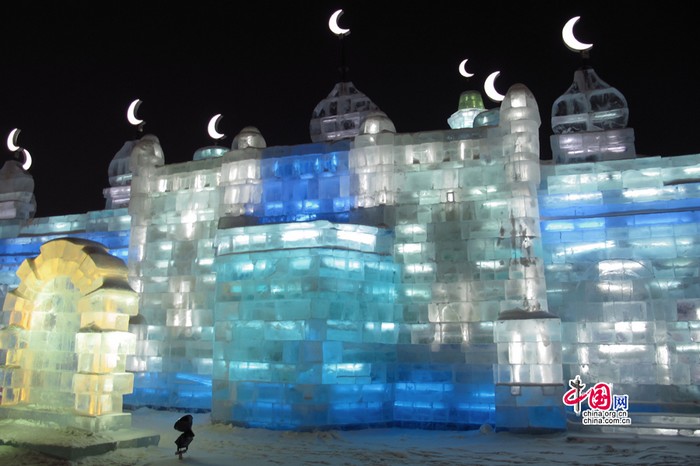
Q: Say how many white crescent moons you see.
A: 8